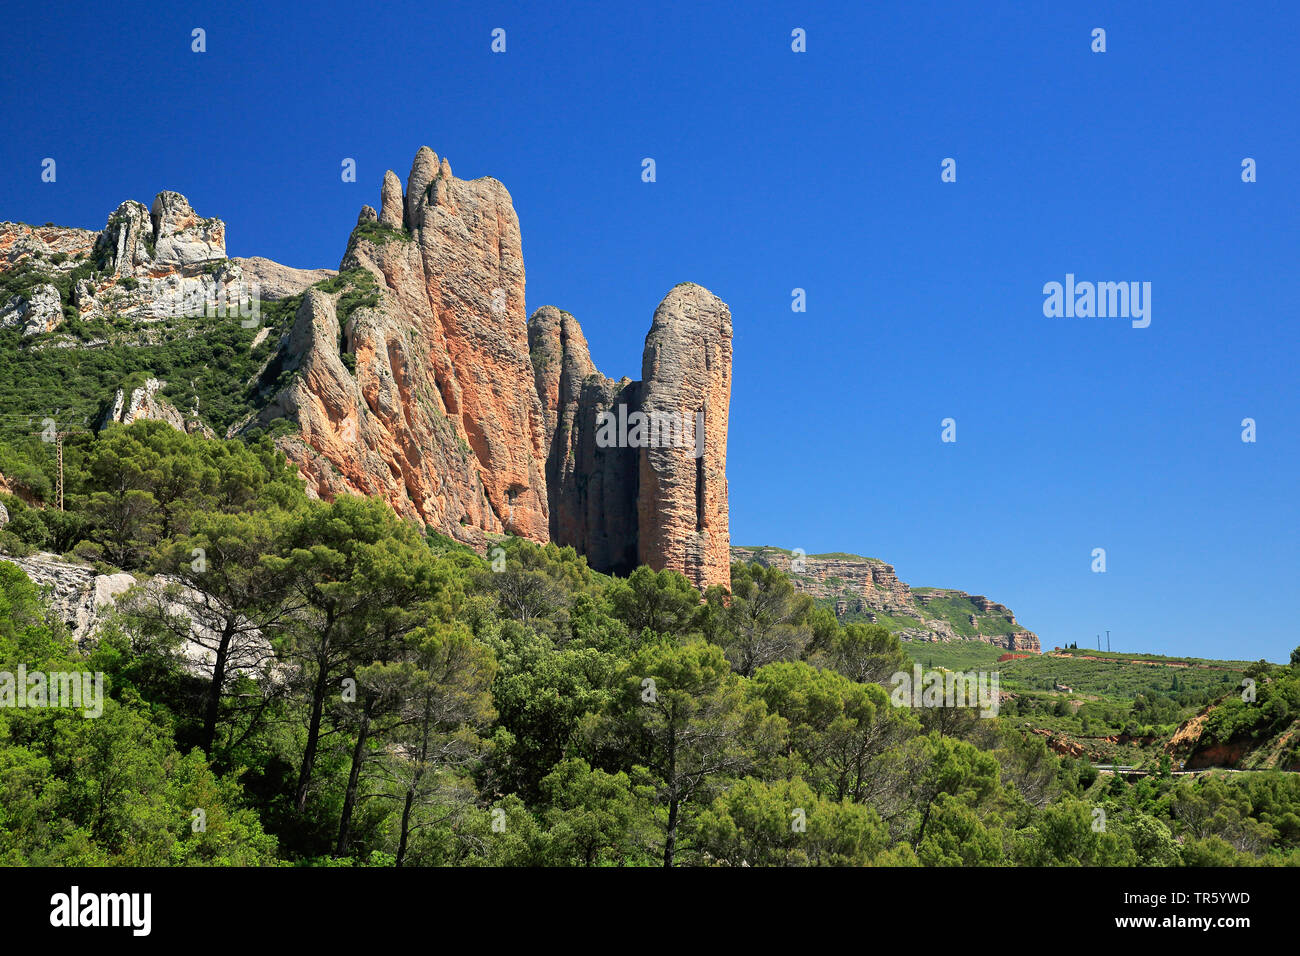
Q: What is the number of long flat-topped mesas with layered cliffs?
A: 1